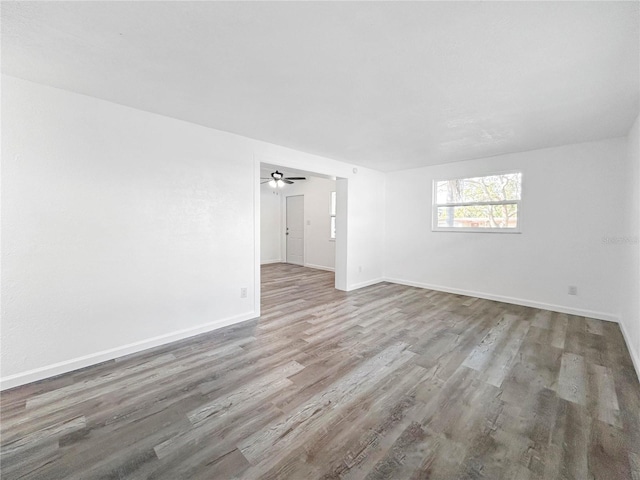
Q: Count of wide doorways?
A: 1